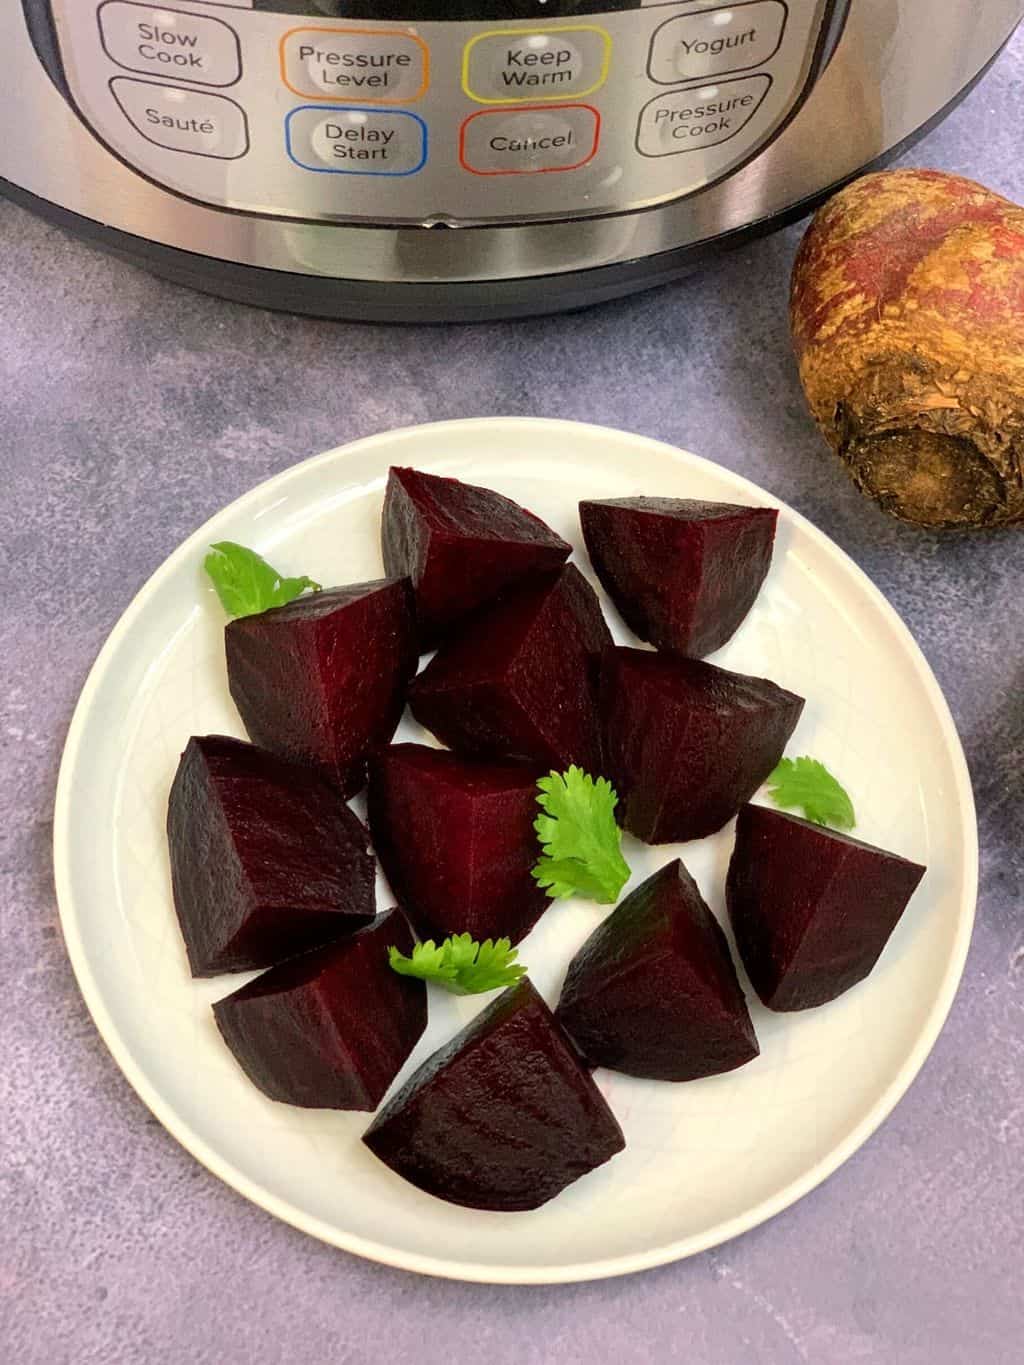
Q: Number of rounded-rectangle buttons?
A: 8